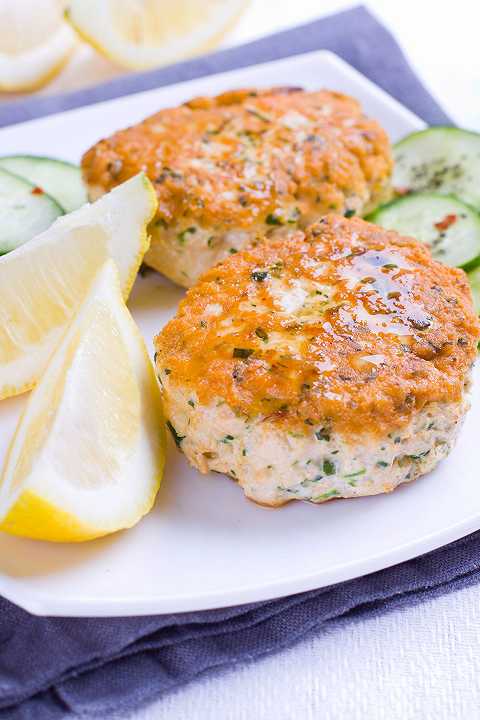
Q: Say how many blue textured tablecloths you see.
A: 1